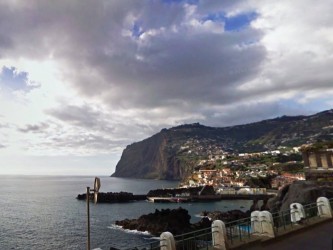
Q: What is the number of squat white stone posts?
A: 6